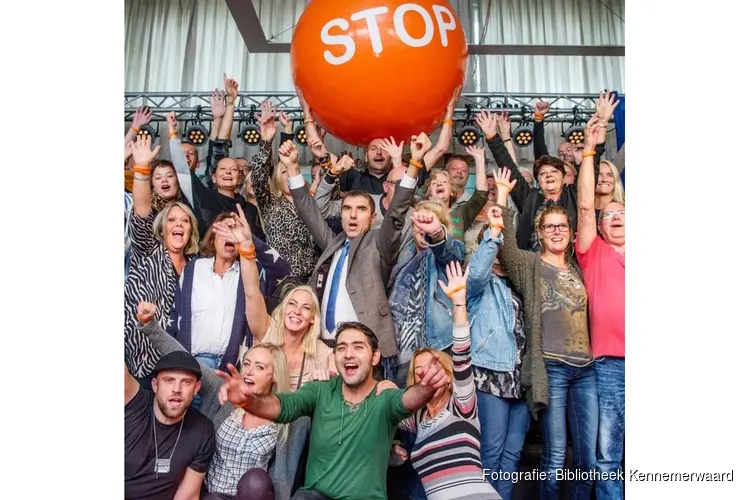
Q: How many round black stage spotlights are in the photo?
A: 7